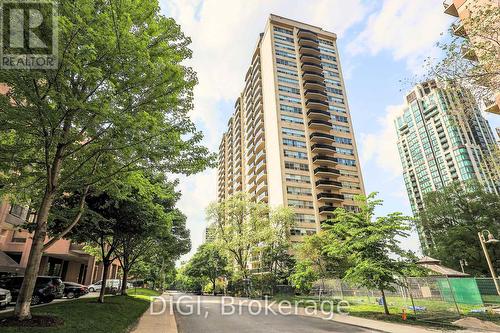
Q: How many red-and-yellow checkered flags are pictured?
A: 0